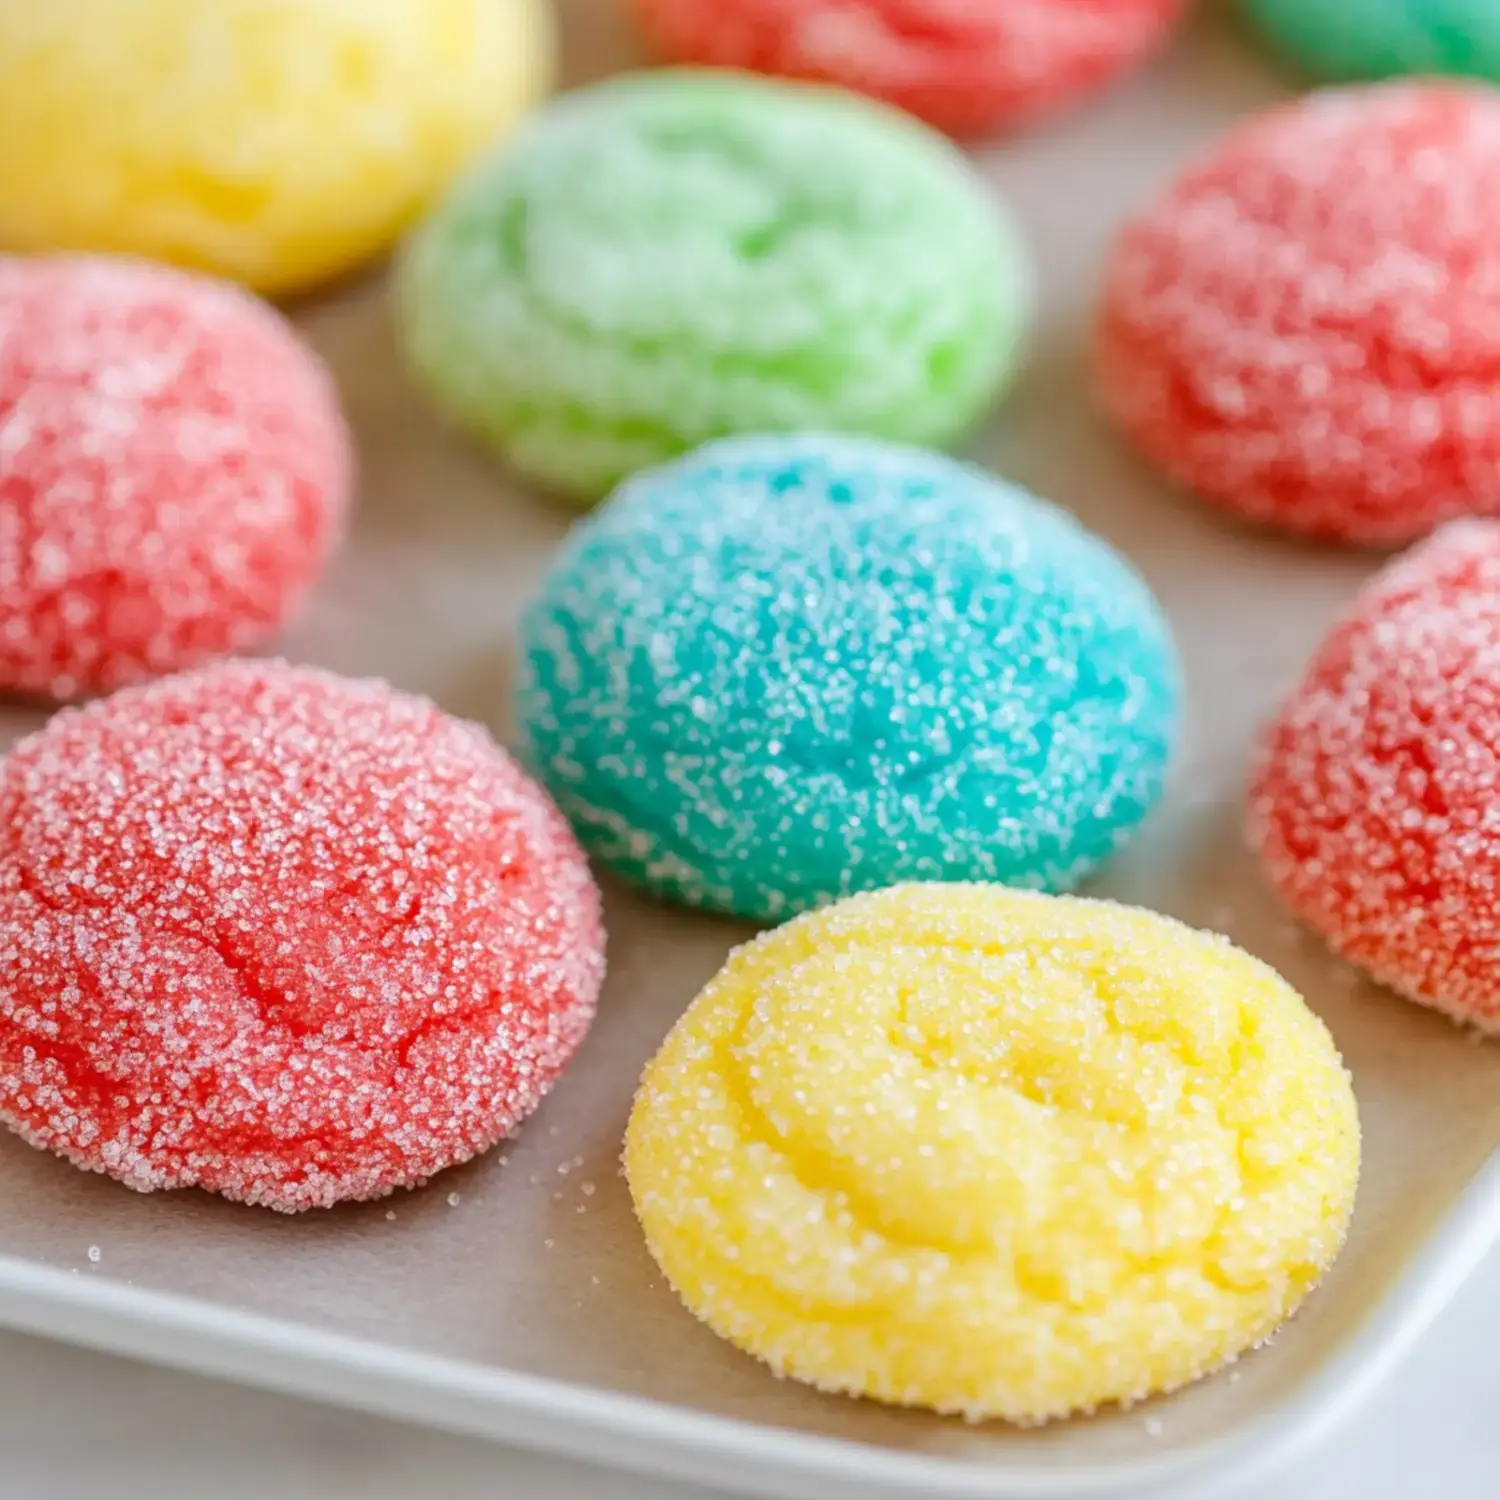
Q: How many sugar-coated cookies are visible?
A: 10